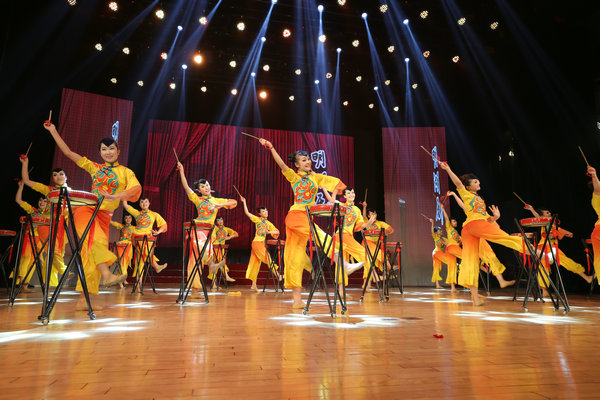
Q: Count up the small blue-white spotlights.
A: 12